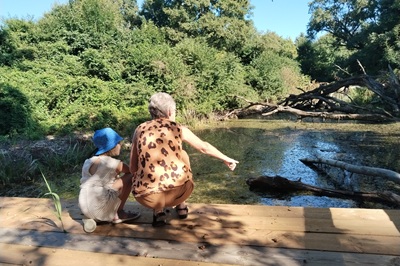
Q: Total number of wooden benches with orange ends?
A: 0